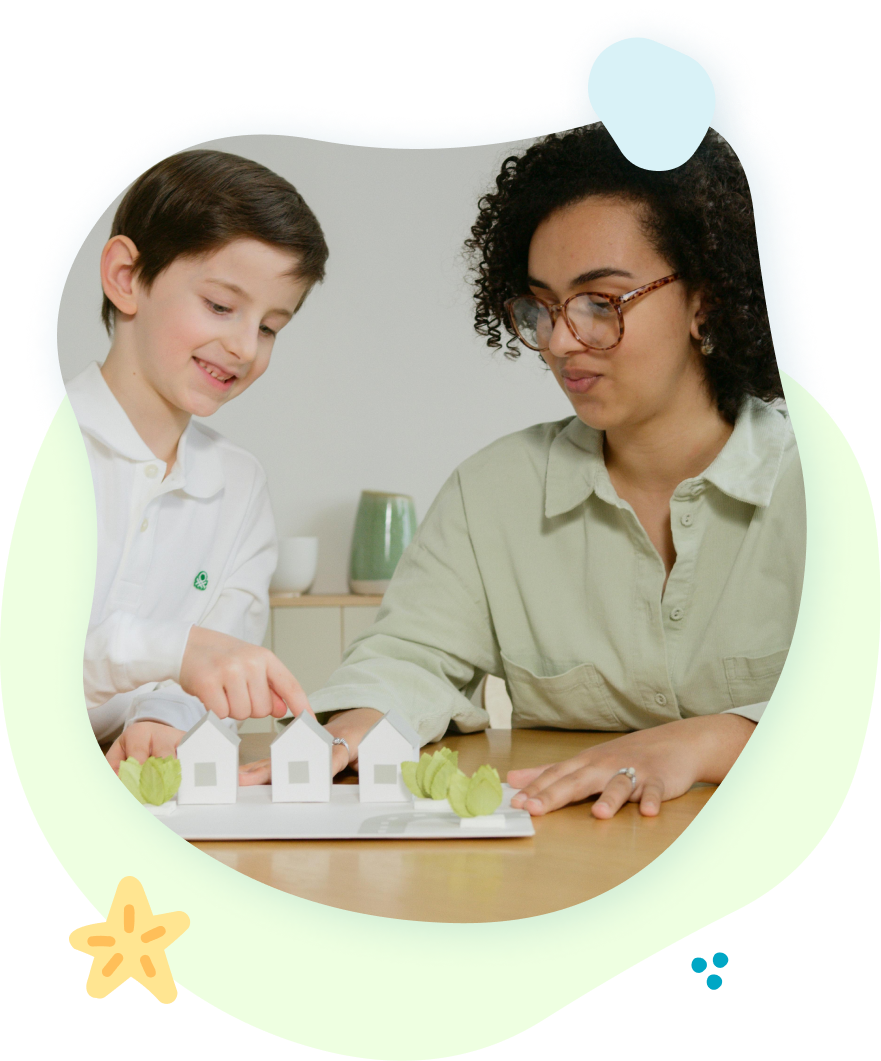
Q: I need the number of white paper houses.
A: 3